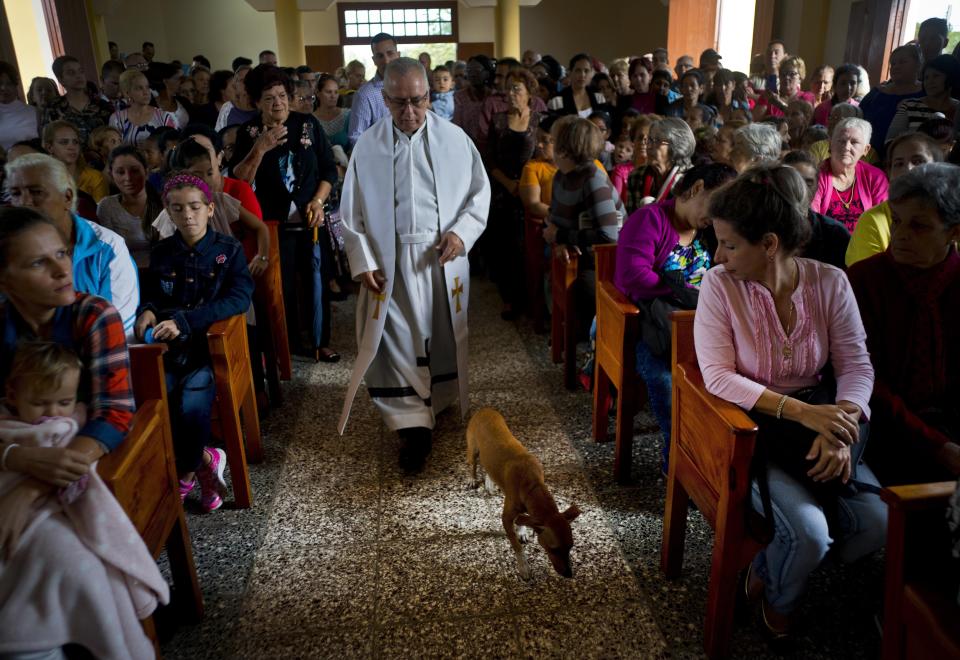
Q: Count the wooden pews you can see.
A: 8